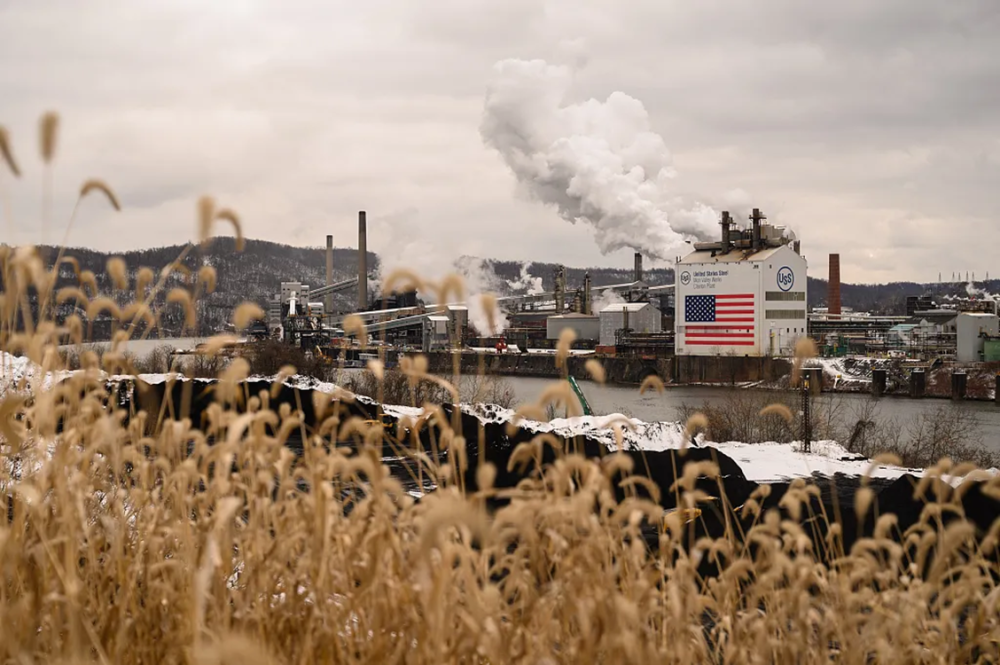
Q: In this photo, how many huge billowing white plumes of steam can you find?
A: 1